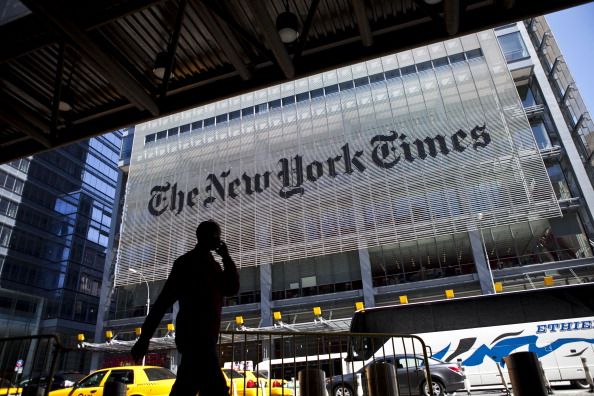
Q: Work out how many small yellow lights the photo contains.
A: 12